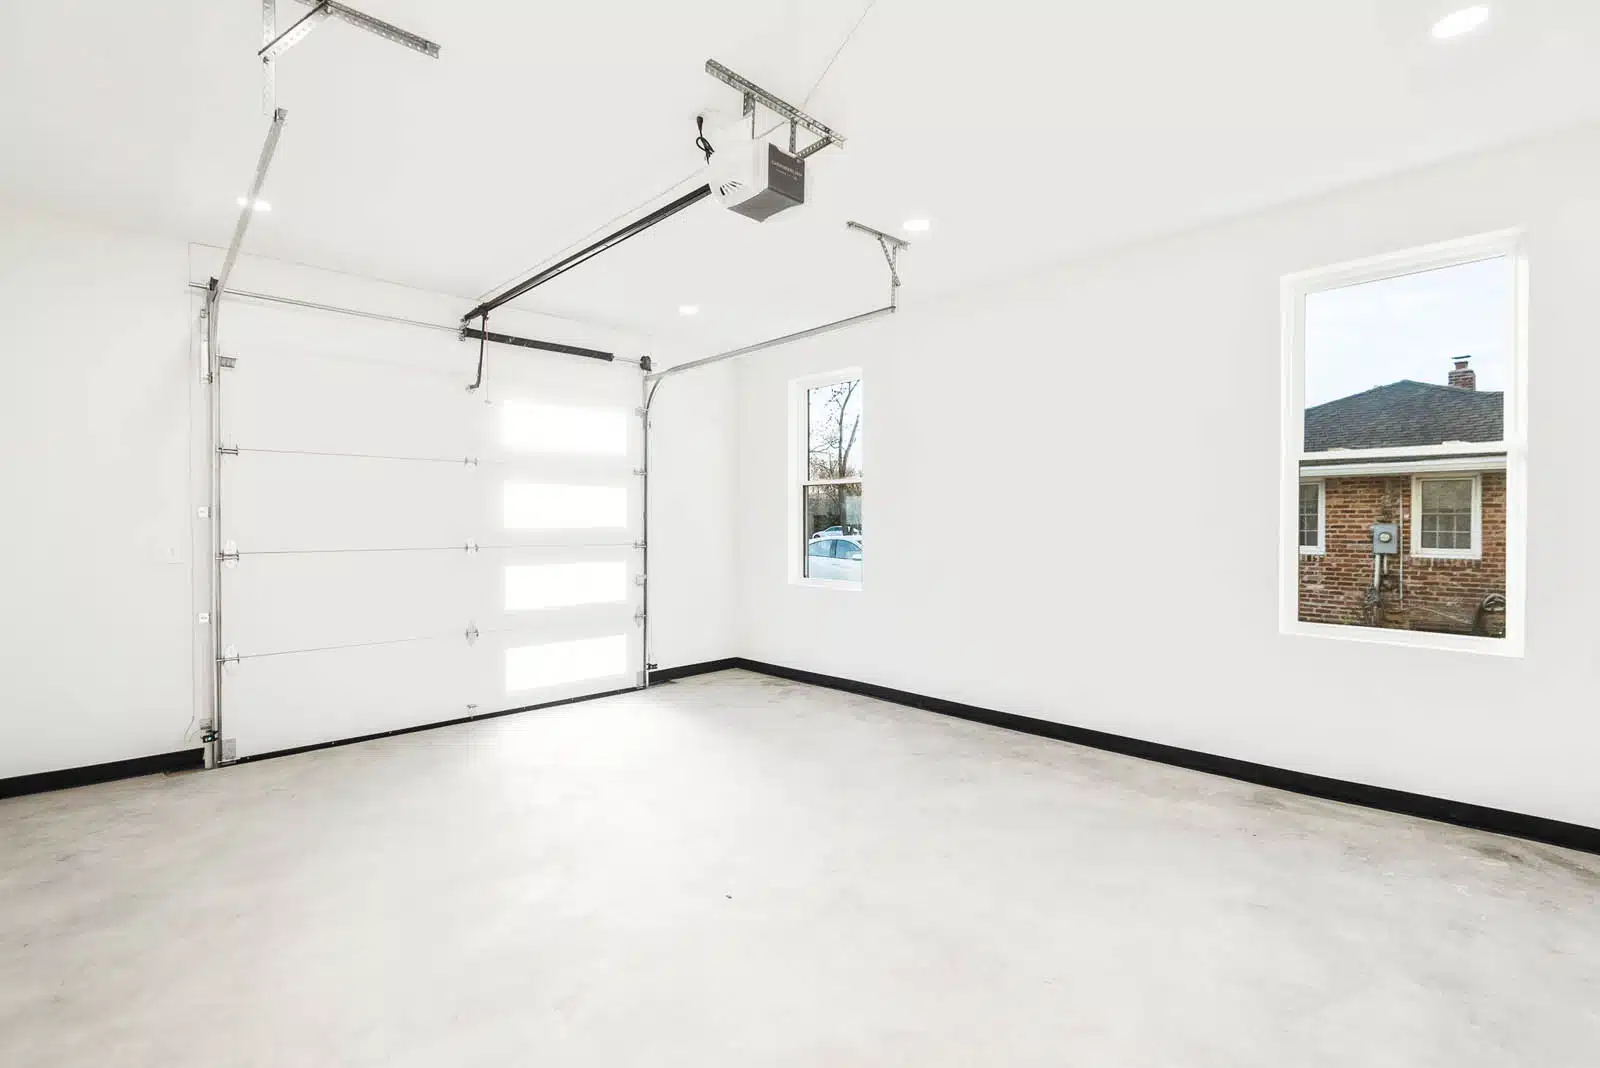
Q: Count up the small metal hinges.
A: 9